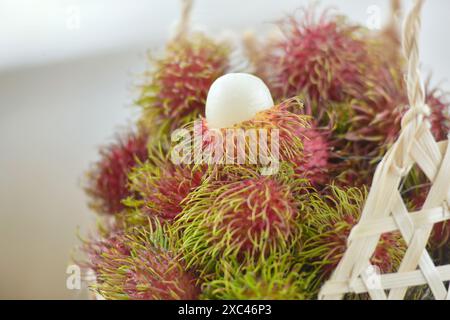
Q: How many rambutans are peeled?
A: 1